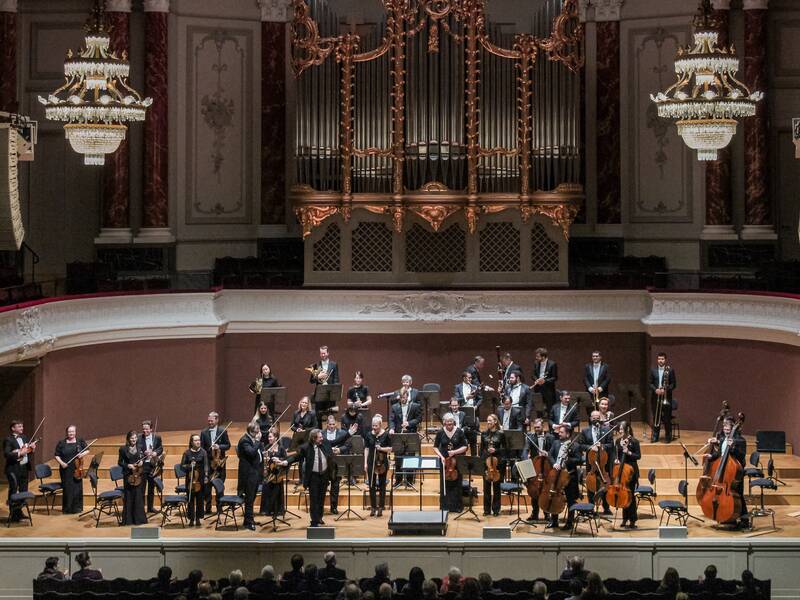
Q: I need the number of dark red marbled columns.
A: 7